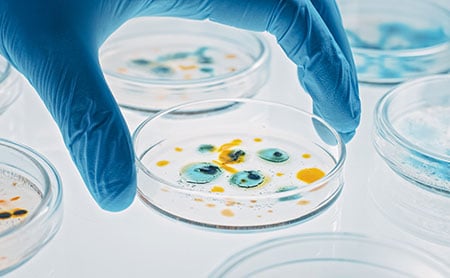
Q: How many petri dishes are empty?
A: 1